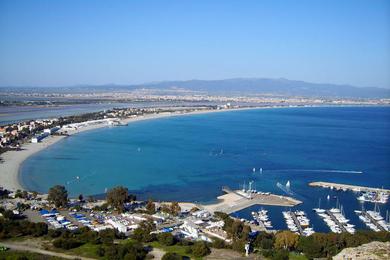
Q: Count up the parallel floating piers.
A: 4